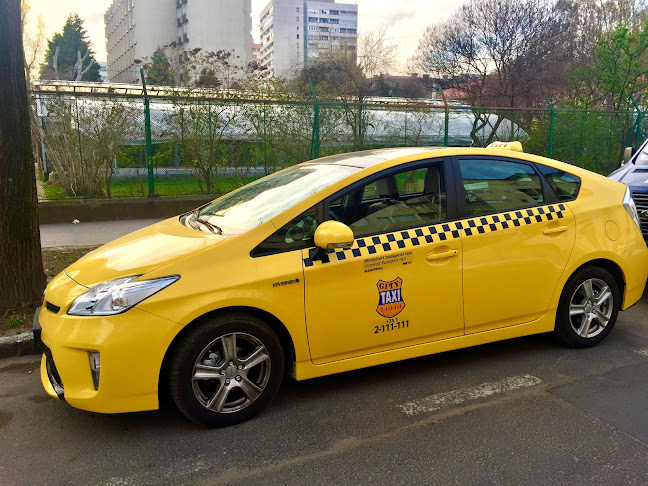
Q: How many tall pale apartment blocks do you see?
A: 2